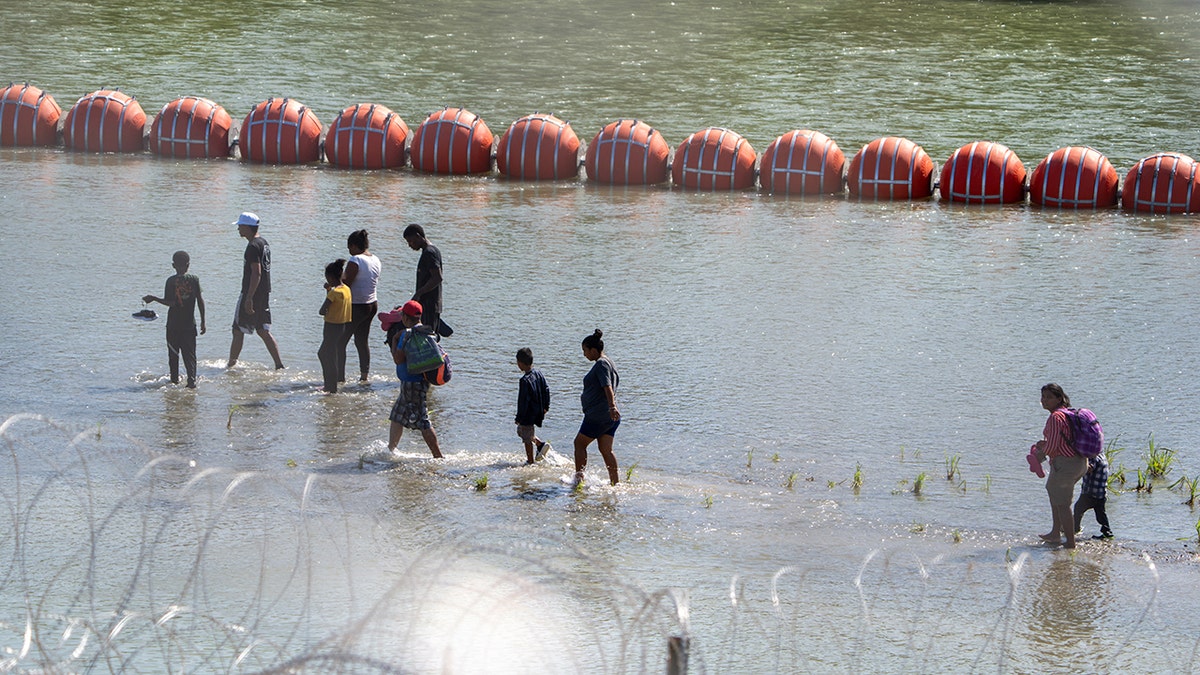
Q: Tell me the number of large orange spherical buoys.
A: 14